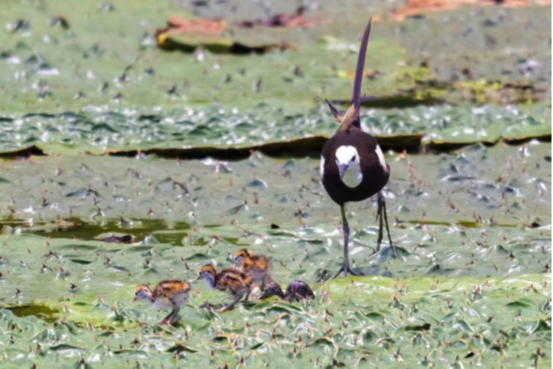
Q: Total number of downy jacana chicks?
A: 3